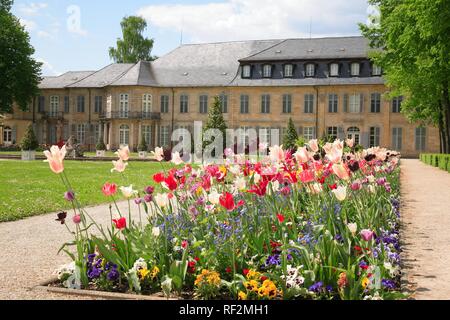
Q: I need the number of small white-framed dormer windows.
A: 7